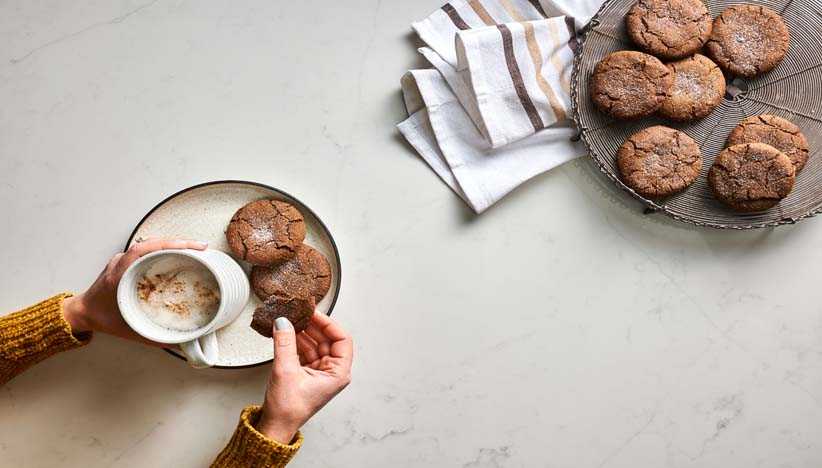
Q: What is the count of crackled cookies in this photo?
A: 10